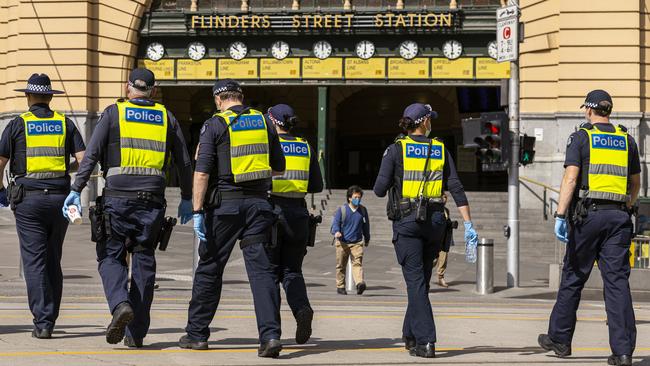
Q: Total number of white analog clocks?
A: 9